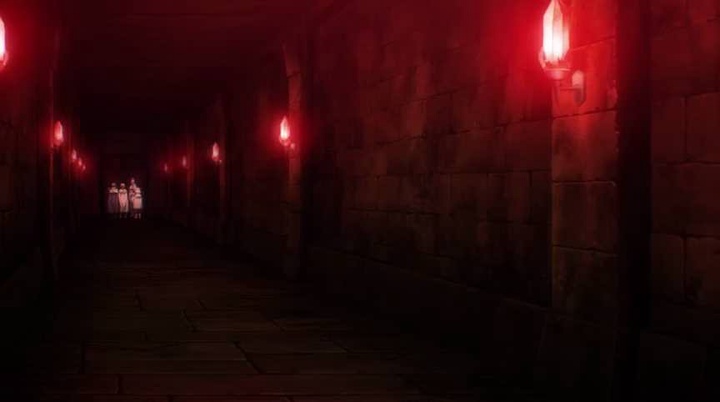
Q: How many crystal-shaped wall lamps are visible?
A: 10